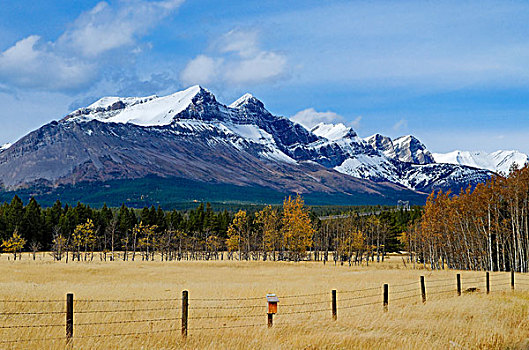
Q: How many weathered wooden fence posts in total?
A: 9